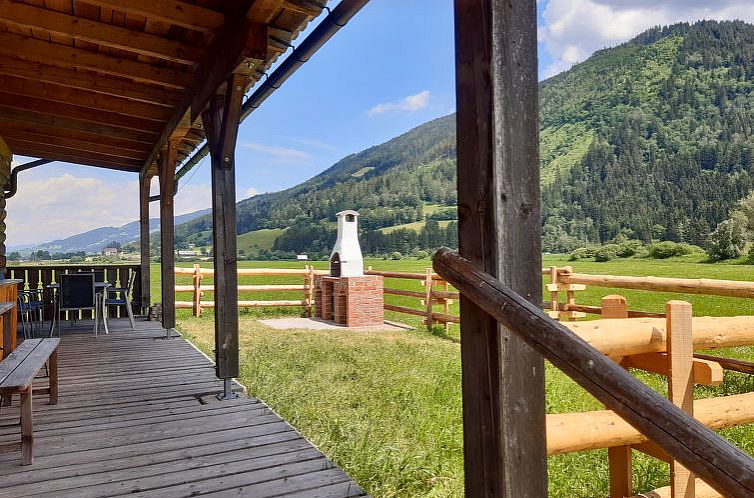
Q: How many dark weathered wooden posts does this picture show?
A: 4